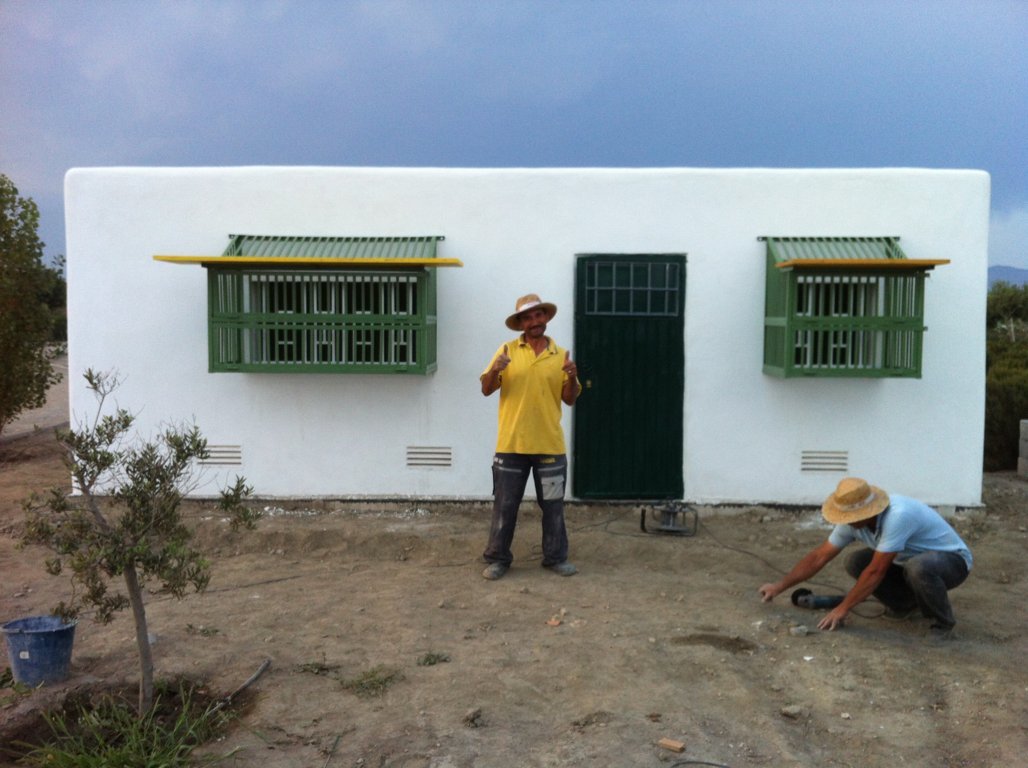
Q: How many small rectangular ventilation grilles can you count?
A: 3